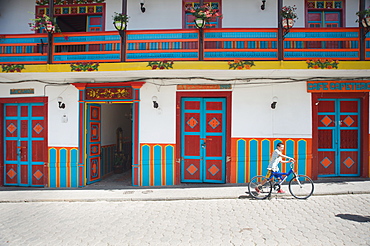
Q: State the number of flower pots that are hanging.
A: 5